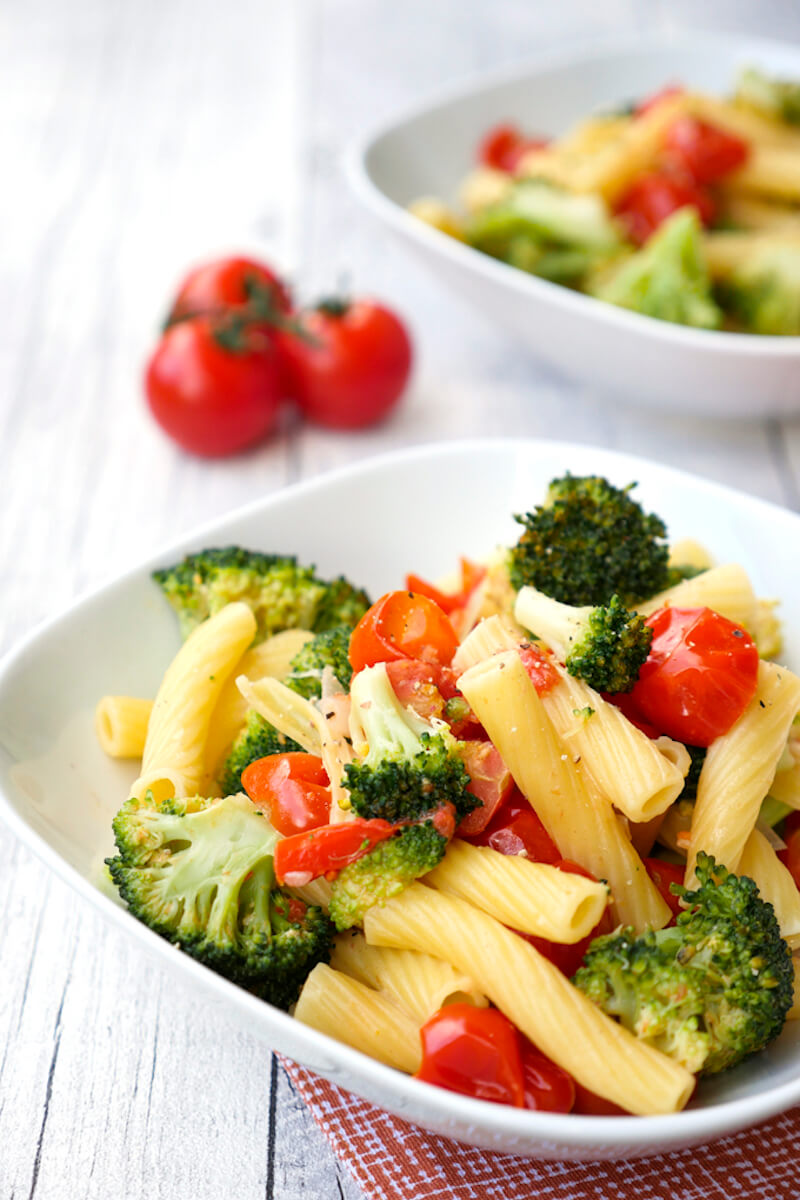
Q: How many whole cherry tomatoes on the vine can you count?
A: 3